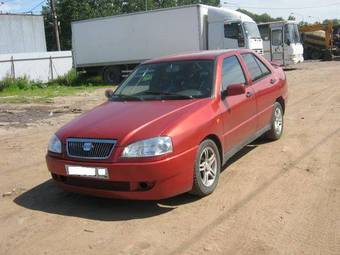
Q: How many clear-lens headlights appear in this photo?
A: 2